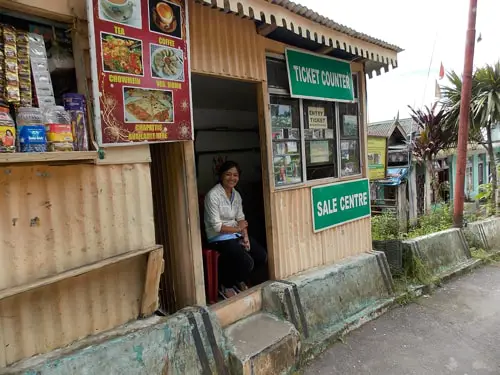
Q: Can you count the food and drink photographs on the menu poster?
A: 5